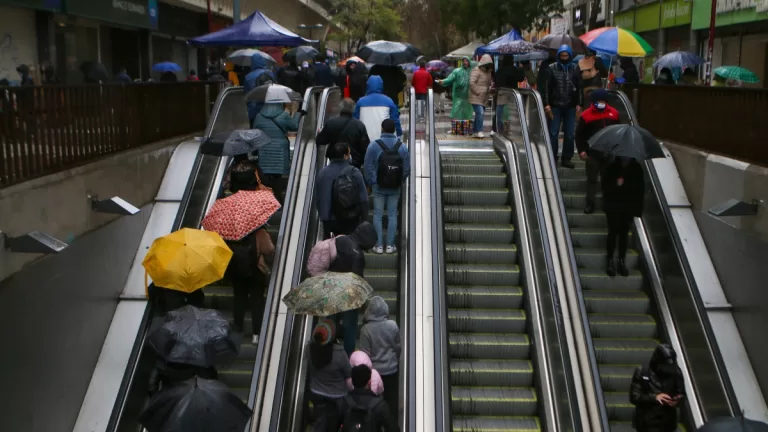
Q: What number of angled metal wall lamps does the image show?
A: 3